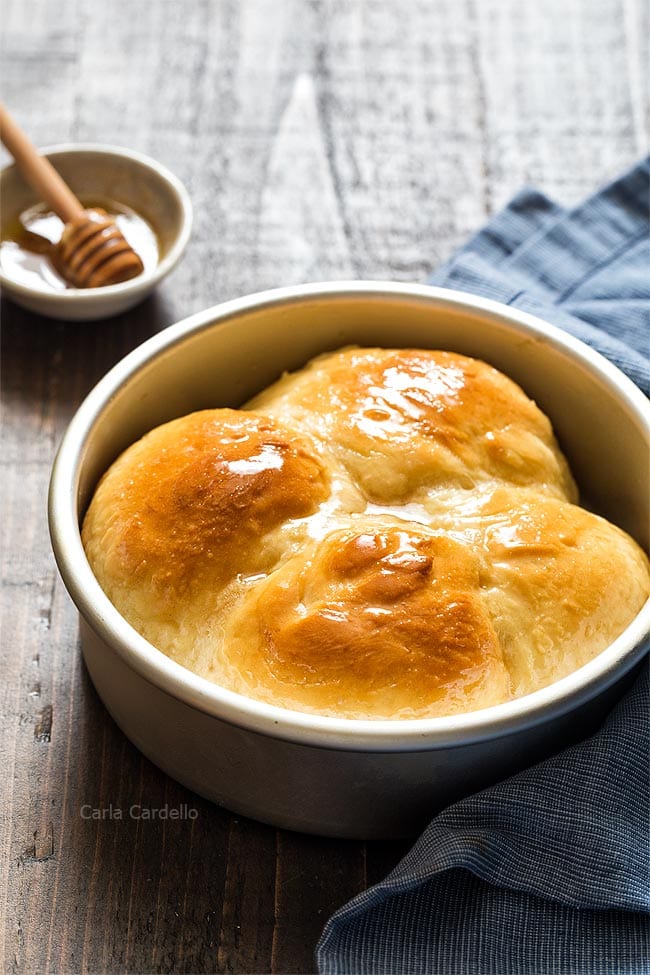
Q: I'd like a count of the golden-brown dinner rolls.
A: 4